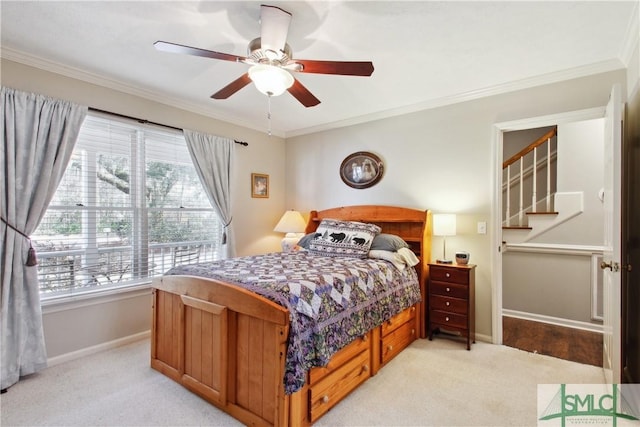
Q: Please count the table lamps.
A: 2